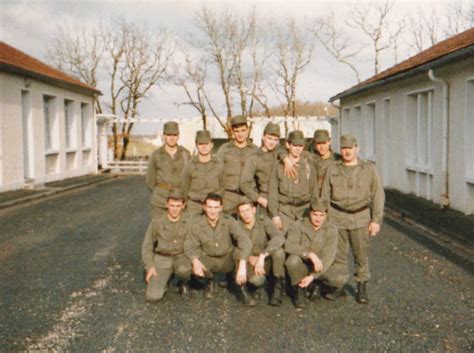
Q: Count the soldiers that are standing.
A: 7